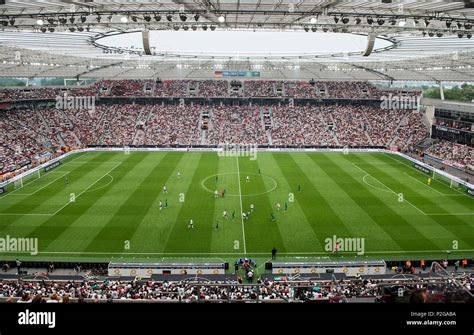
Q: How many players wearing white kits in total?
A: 10